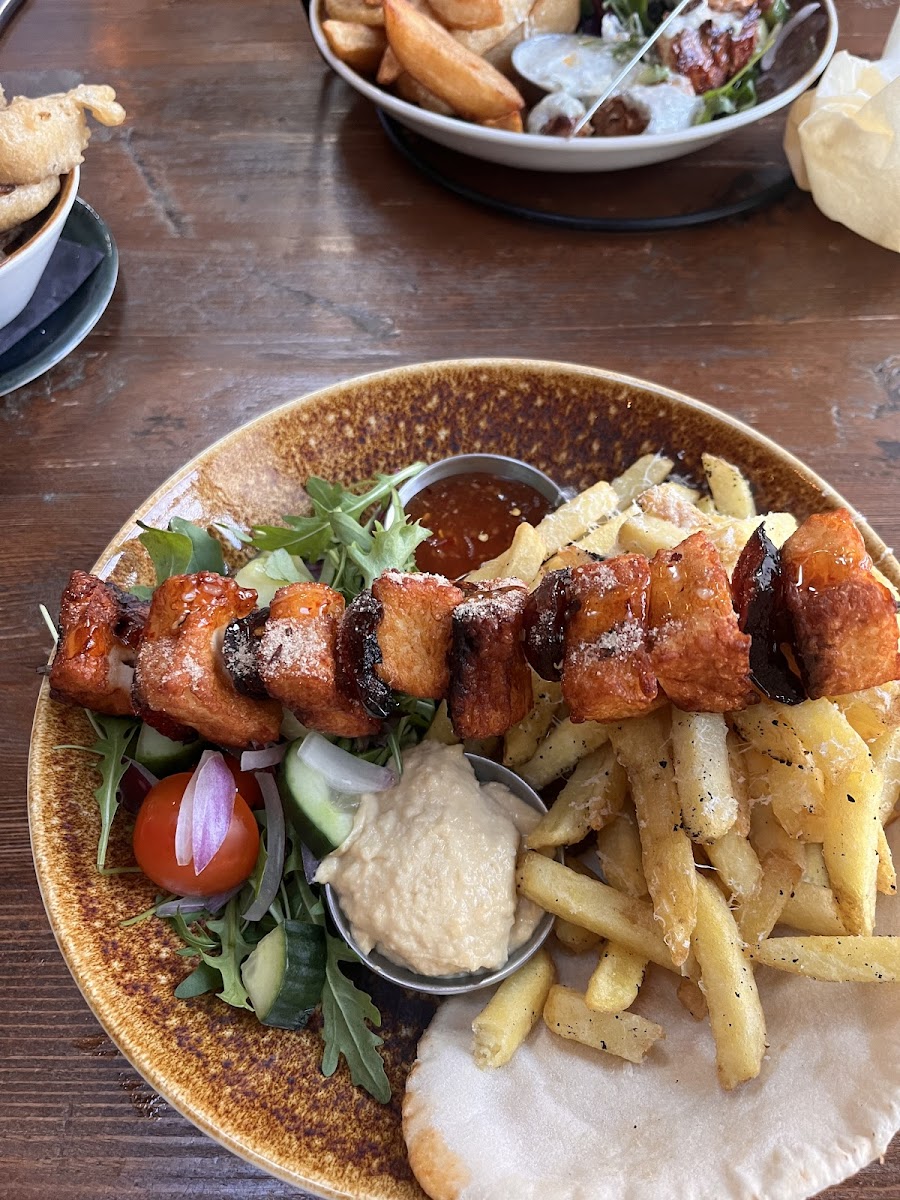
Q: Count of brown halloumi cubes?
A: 8